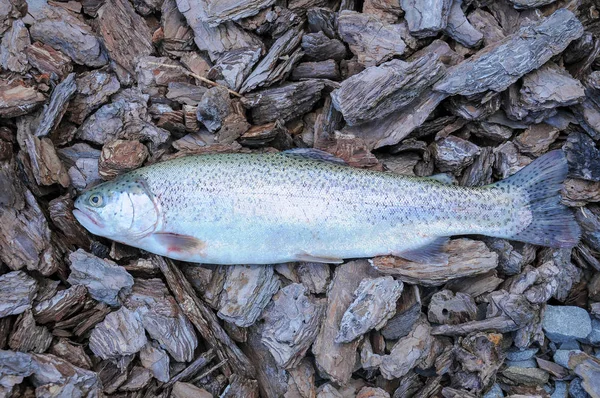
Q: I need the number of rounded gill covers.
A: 1